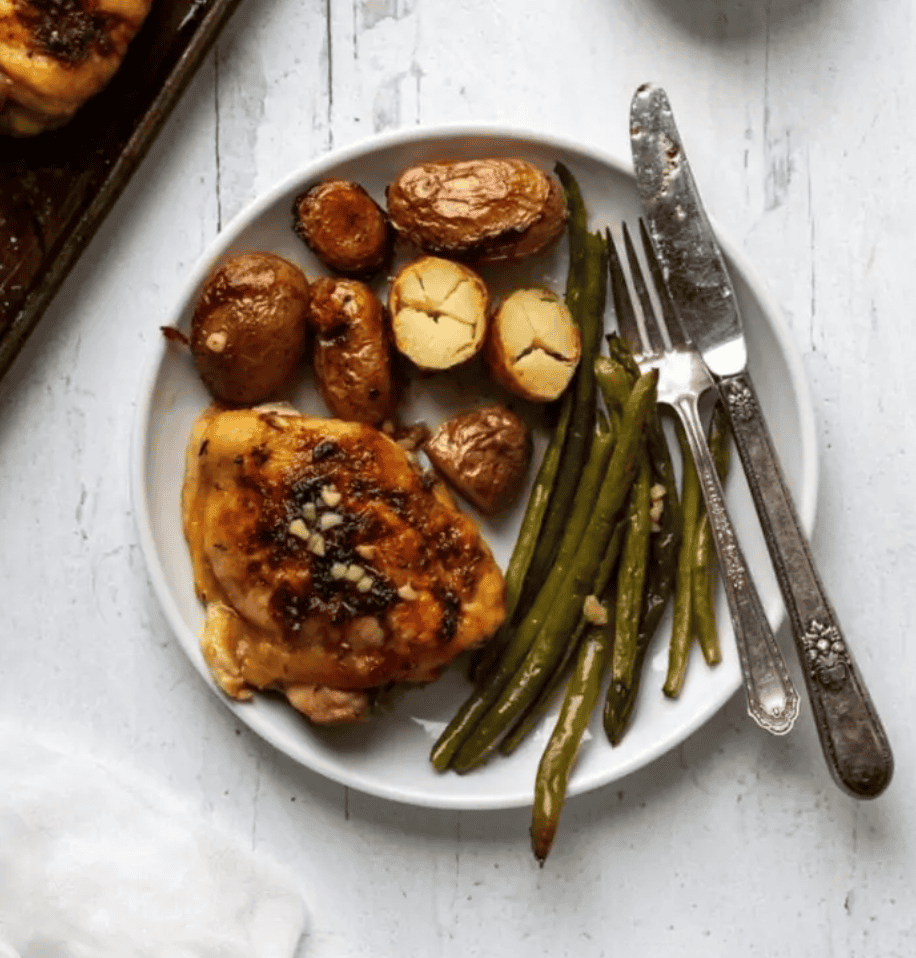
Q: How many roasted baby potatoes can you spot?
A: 7